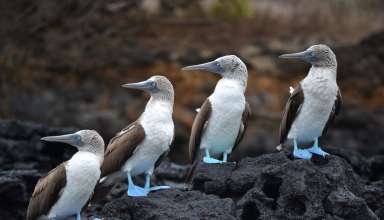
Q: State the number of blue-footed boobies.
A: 4